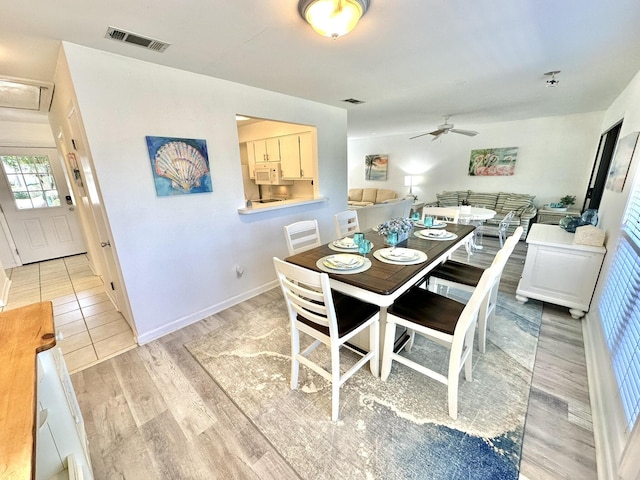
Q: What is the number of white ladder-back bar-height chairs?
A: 6